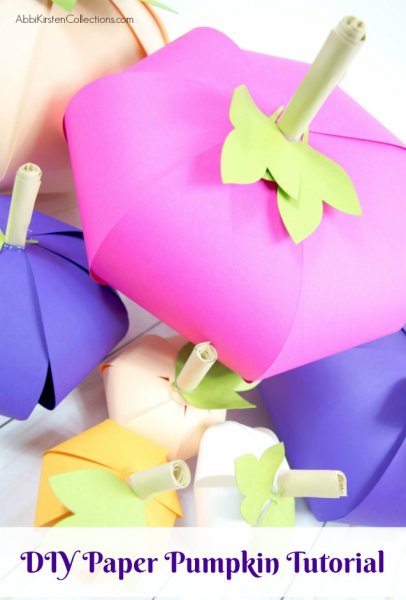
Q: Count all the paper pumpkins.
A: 7